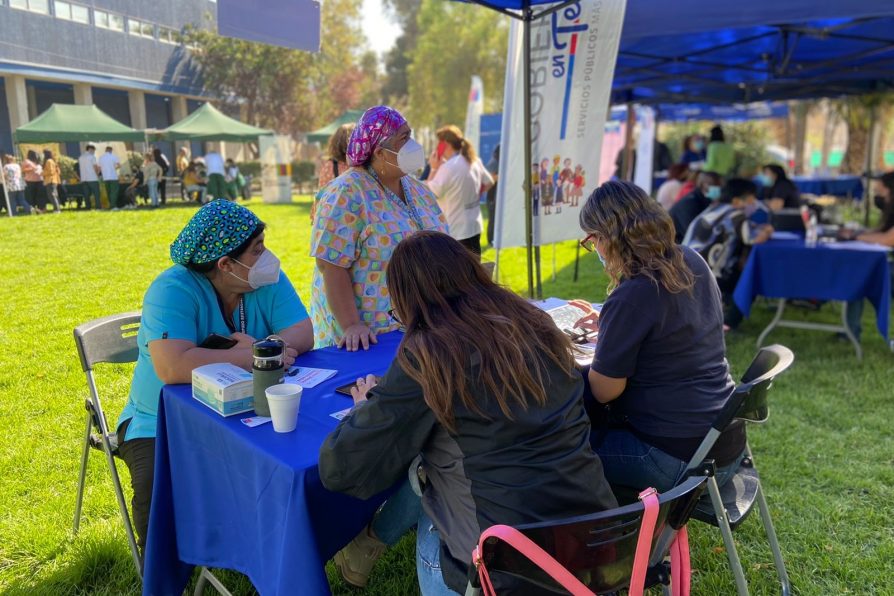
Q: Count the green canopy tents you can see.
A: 3